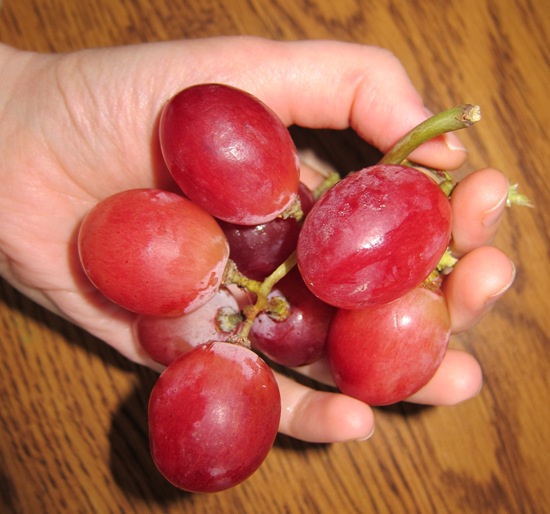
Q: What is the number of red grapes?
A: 8